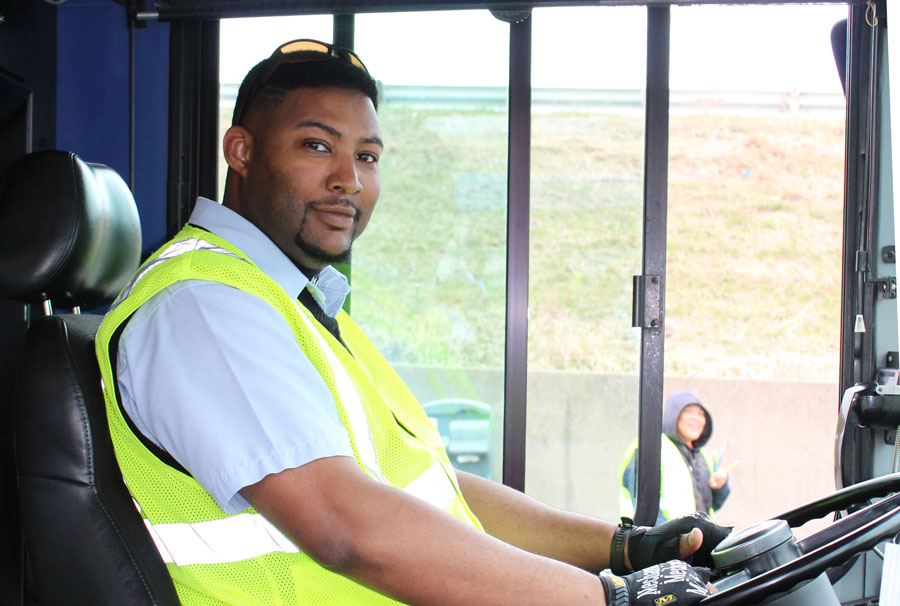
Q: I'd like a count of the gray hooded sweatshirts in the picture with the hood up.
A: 1